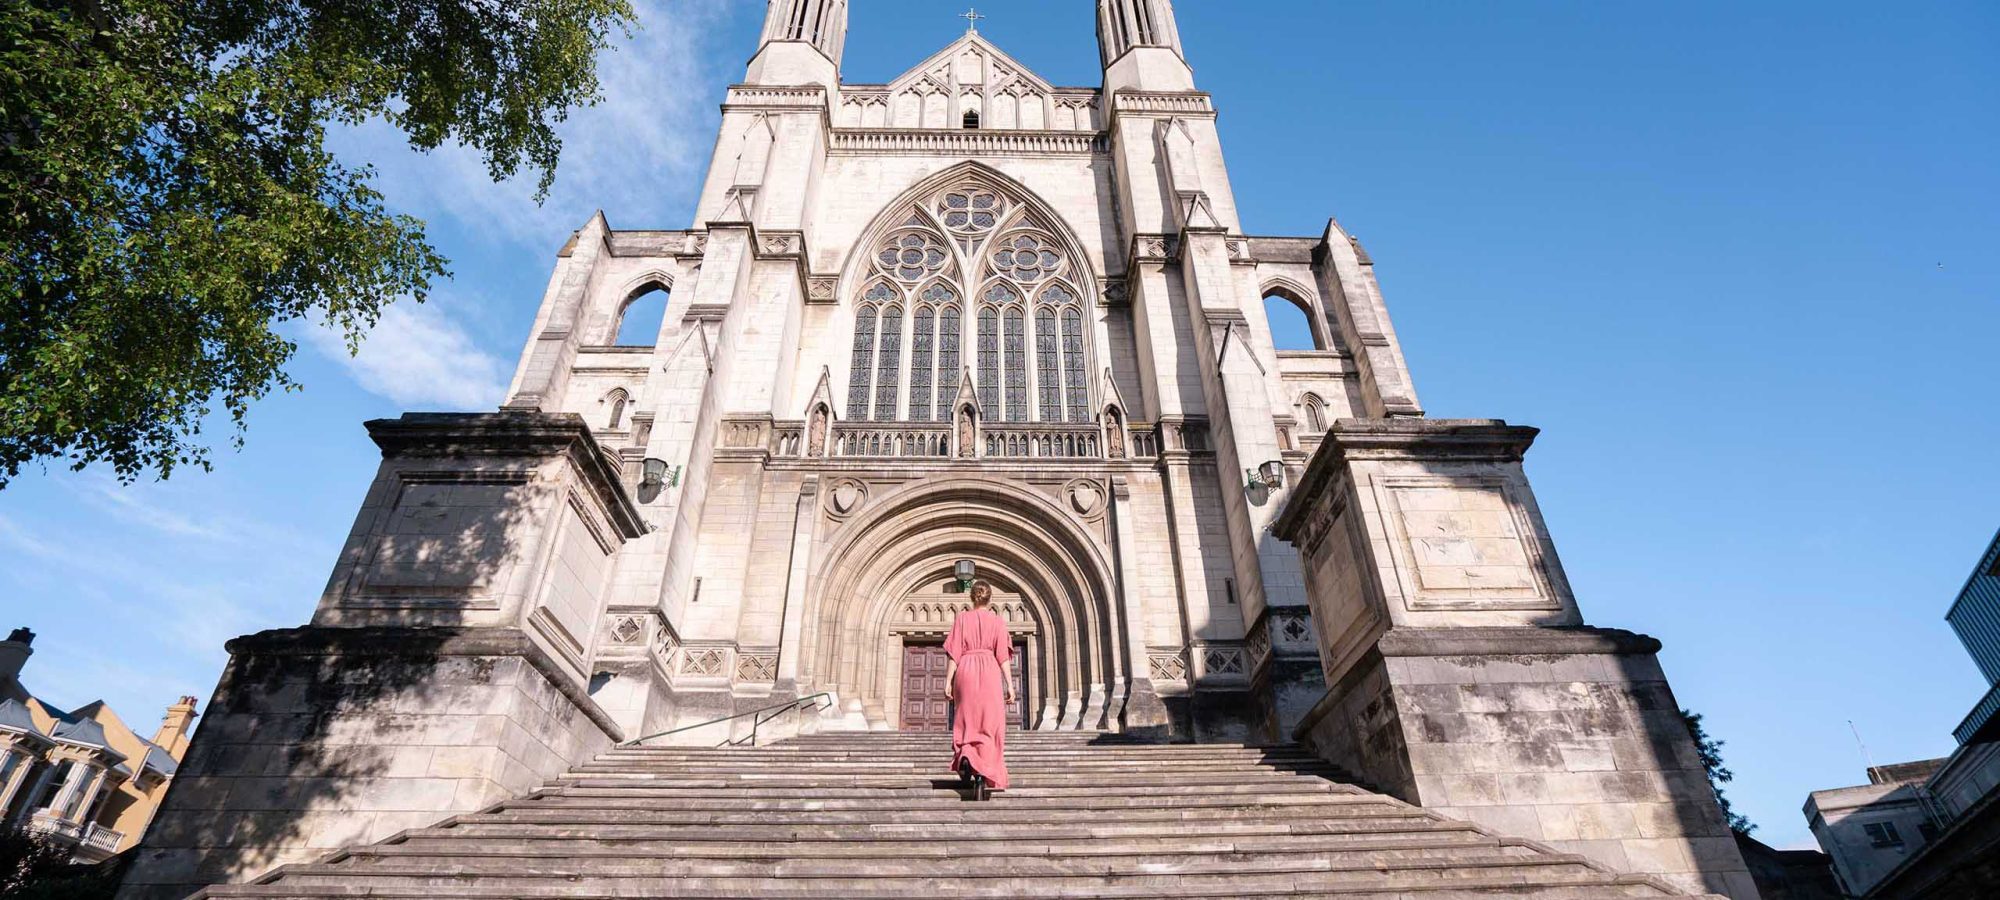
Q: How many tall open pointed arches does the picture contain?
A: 2